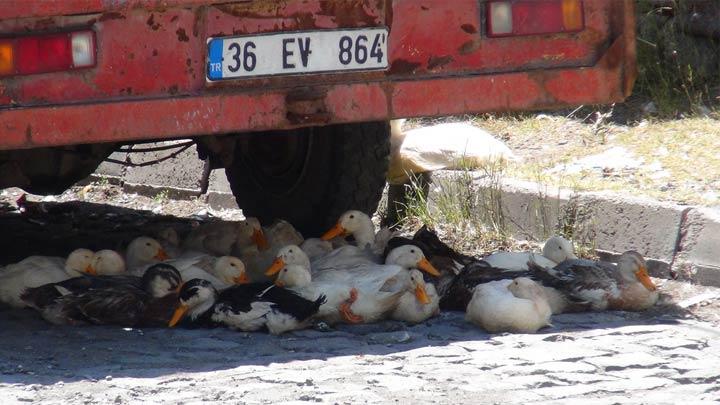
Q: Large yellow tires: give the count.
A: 0